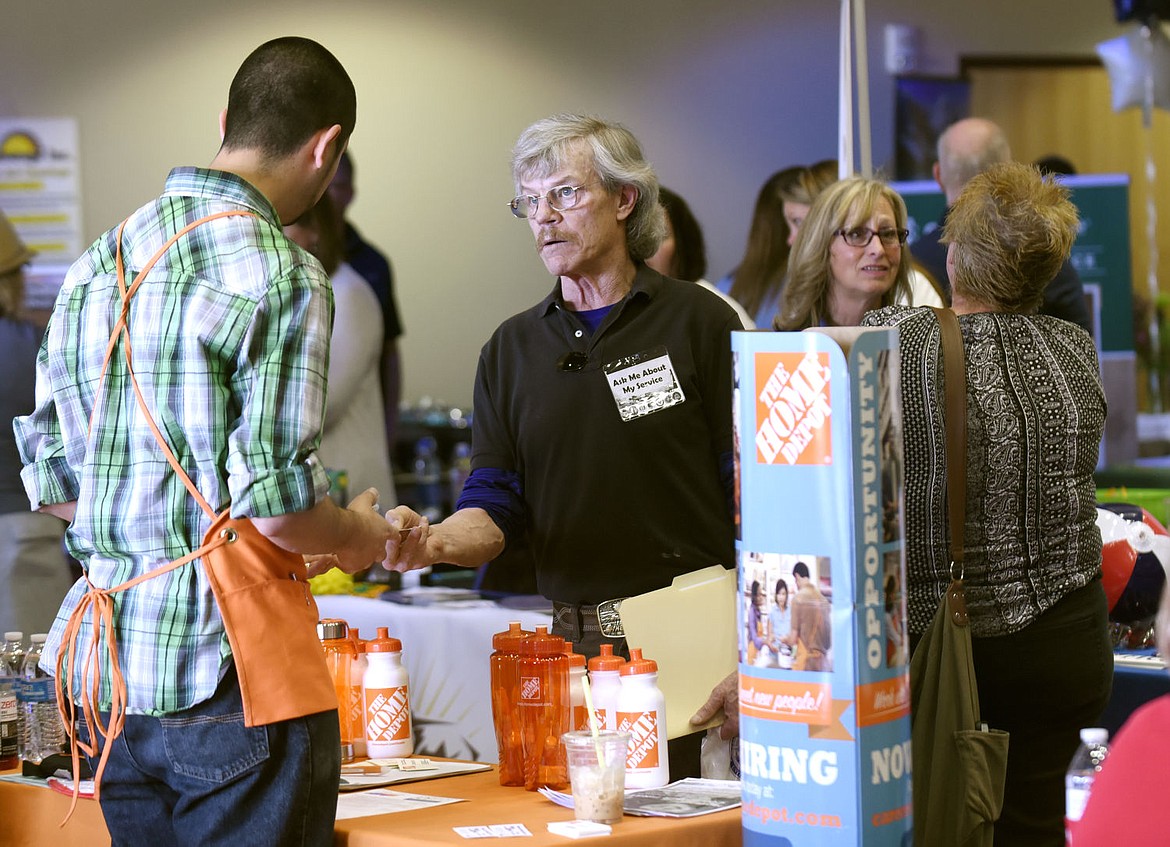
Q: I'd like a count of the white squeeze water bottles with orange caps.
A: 5